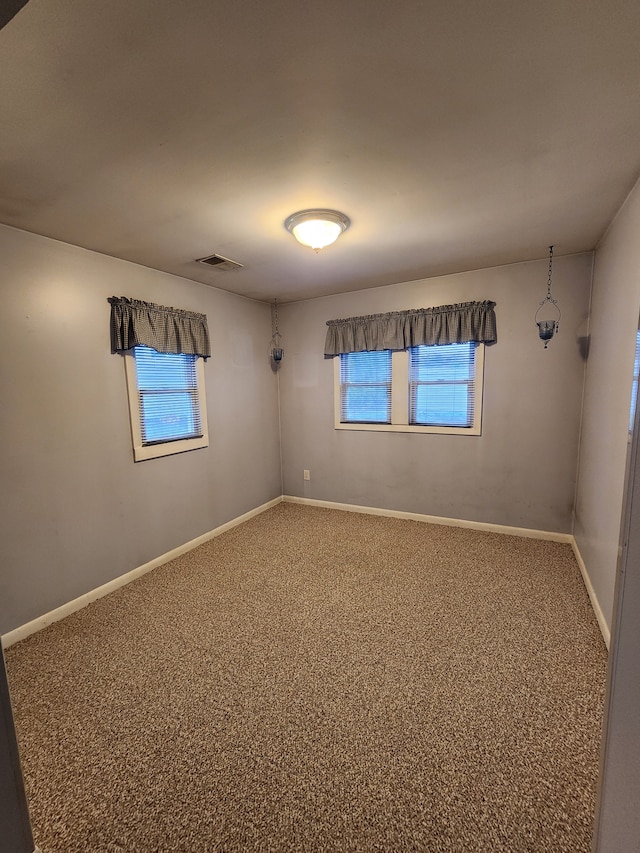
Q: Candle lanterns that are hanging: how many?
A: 2